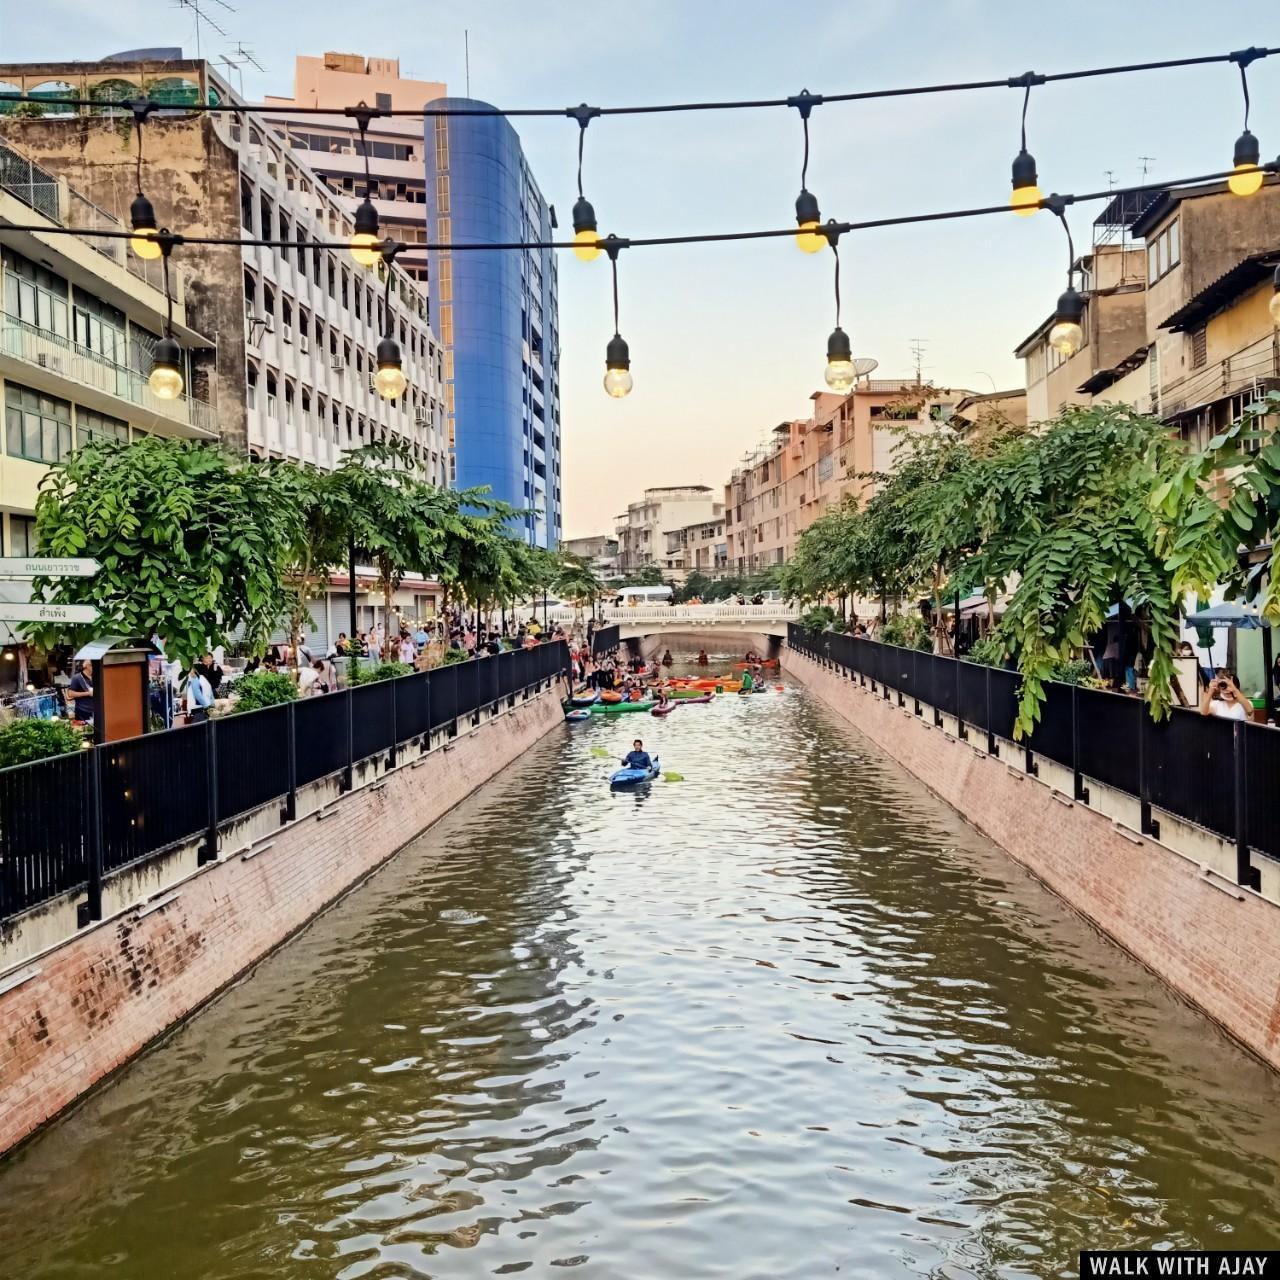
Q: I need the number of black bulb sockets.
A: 12